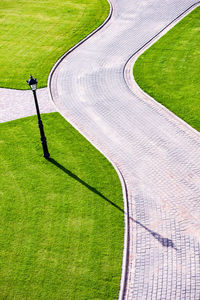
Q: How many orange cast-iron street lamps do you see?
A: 0